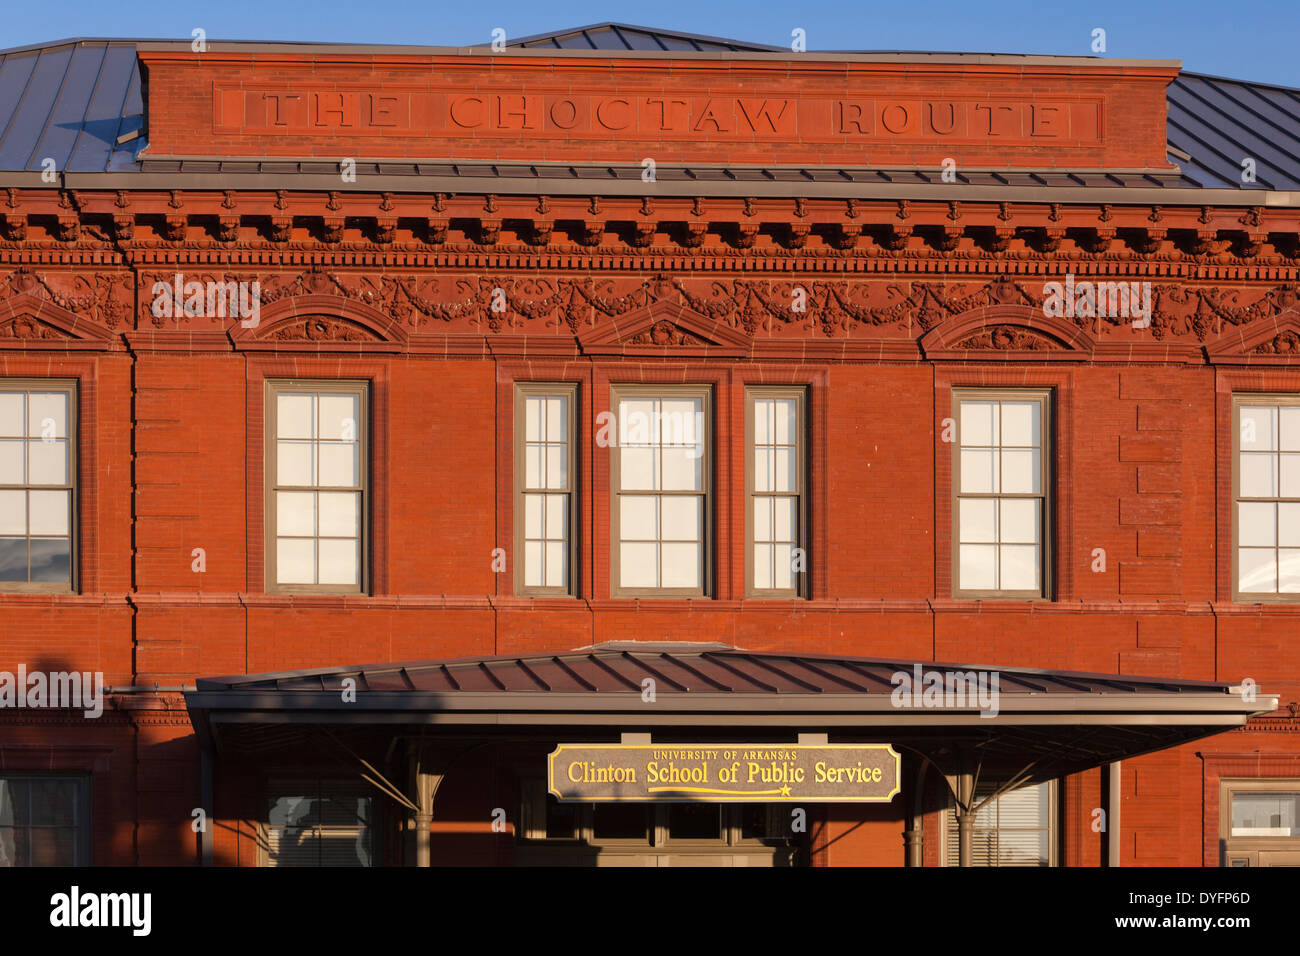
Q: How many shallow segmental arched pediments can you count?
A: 2